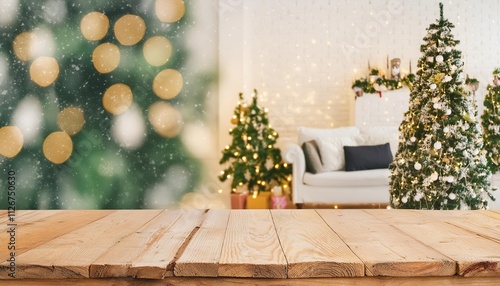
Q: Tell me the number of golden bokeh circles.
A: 13